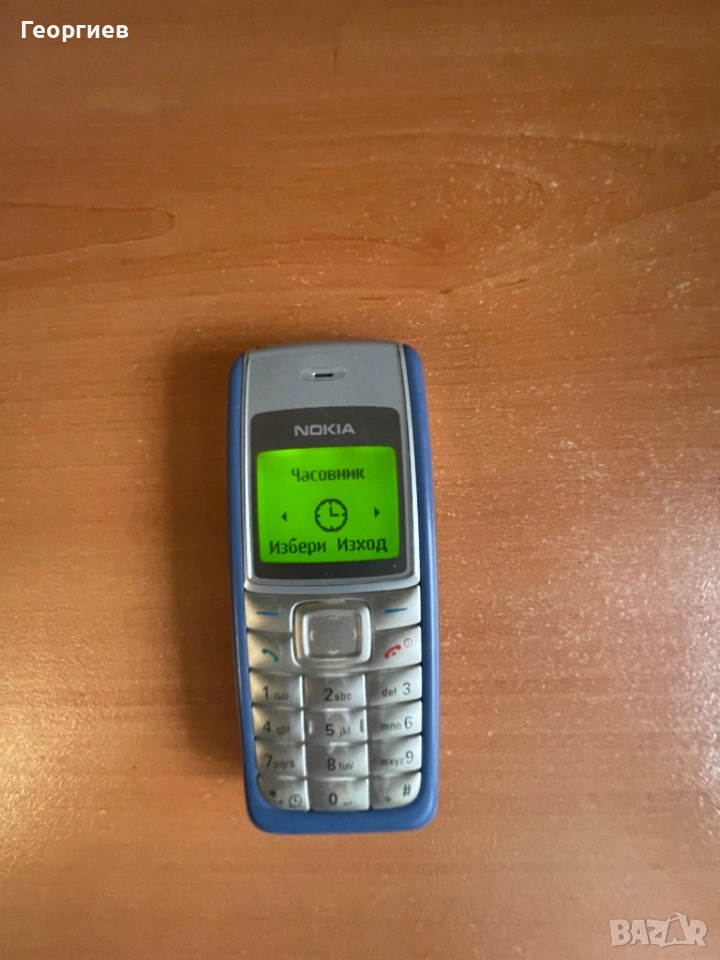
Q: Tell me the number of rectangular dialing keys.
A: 12